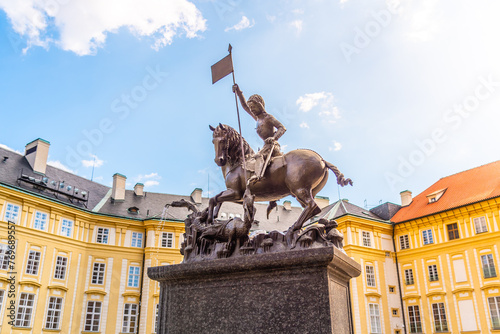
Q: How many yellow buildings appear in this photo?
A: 2